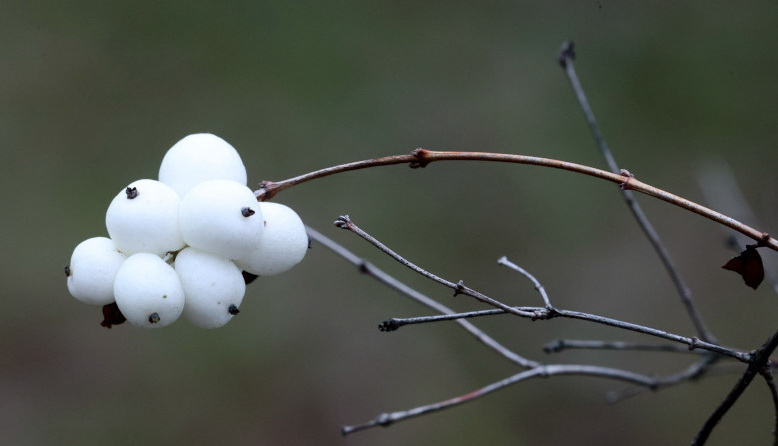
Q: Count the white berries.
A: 7